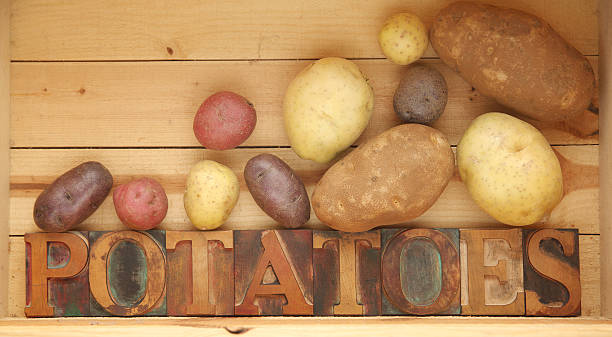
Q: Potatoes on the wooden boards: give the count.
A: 11